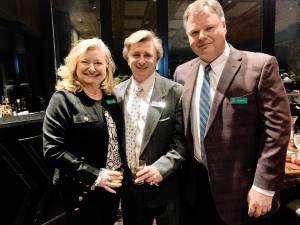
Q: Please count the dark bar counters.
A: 1